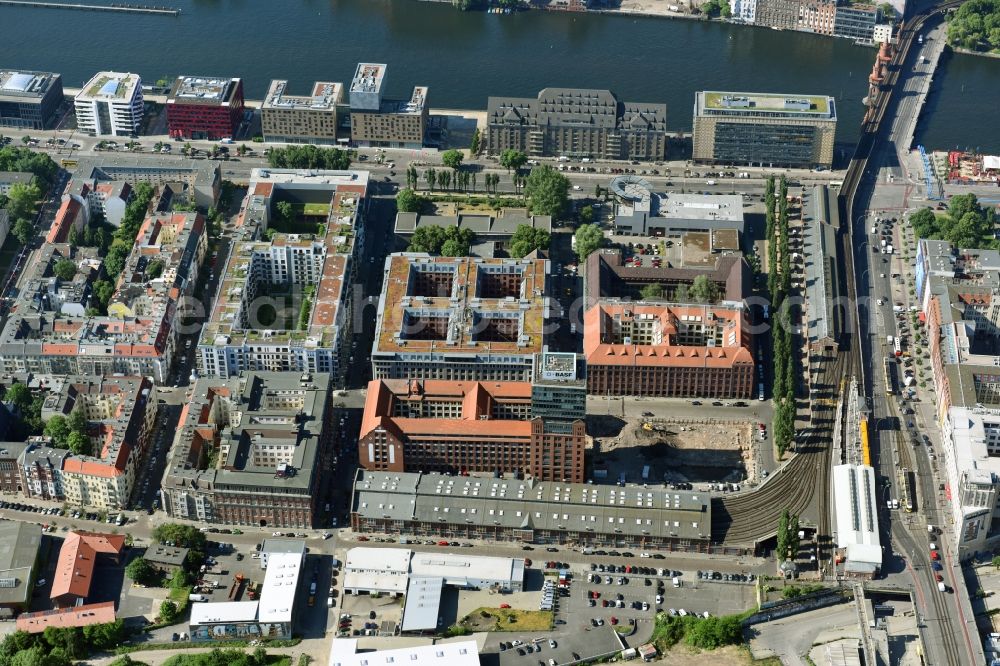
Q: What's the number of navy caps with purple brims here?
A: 0